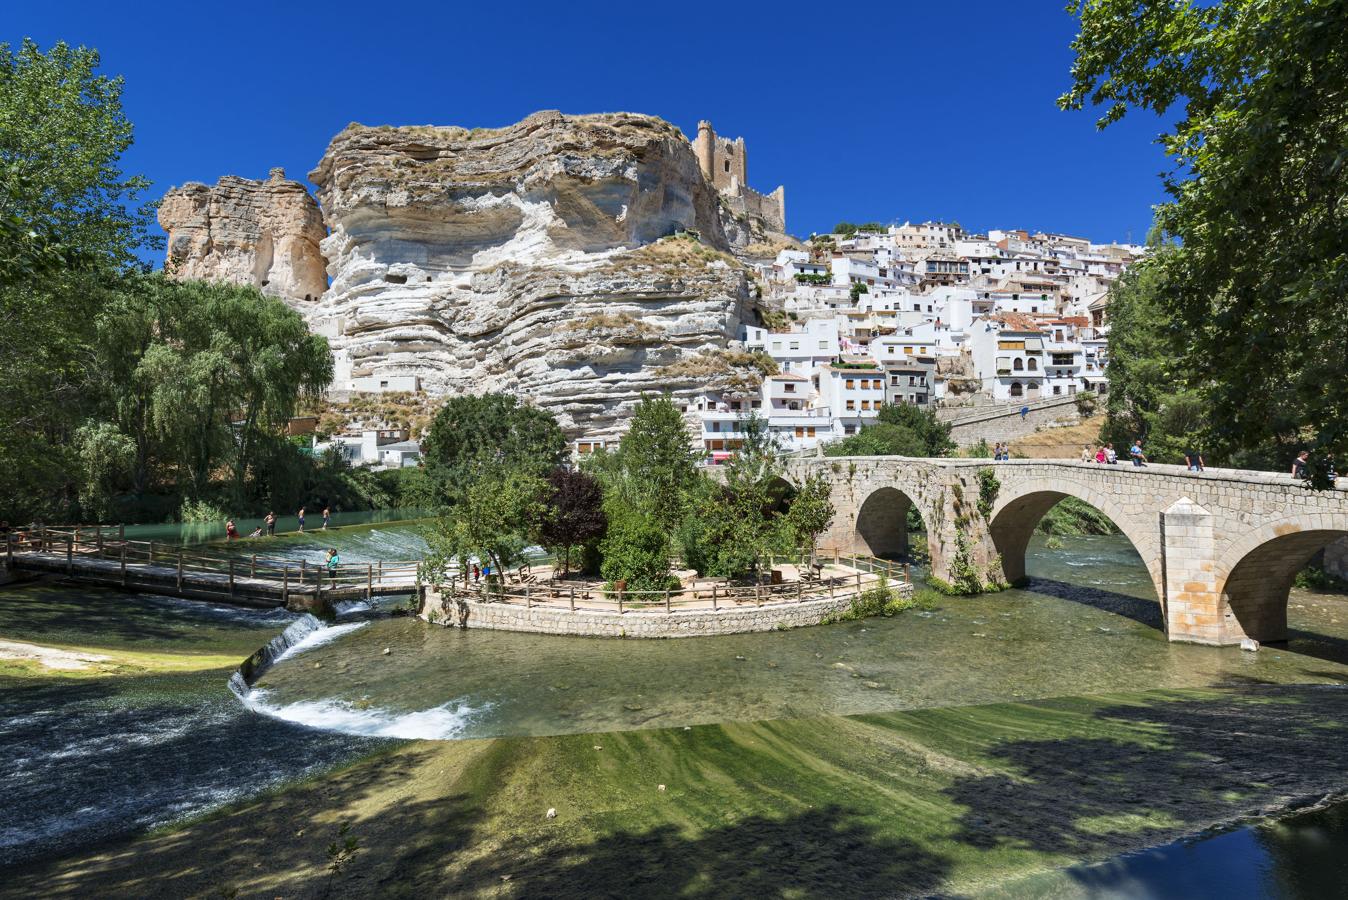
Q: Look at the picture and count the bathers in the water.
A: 5